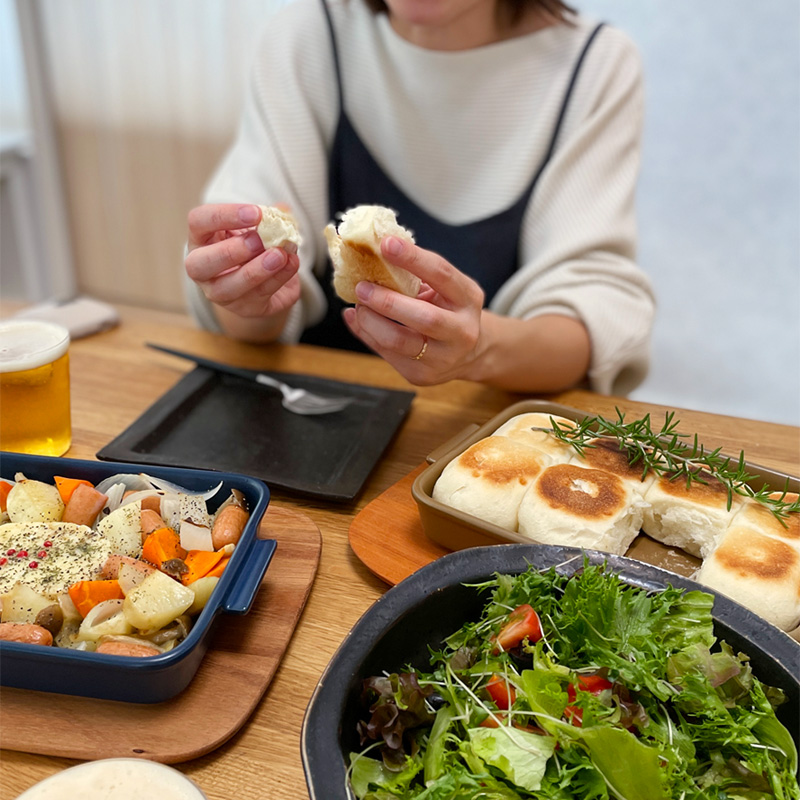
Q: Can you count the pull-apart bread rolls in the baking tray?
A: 7